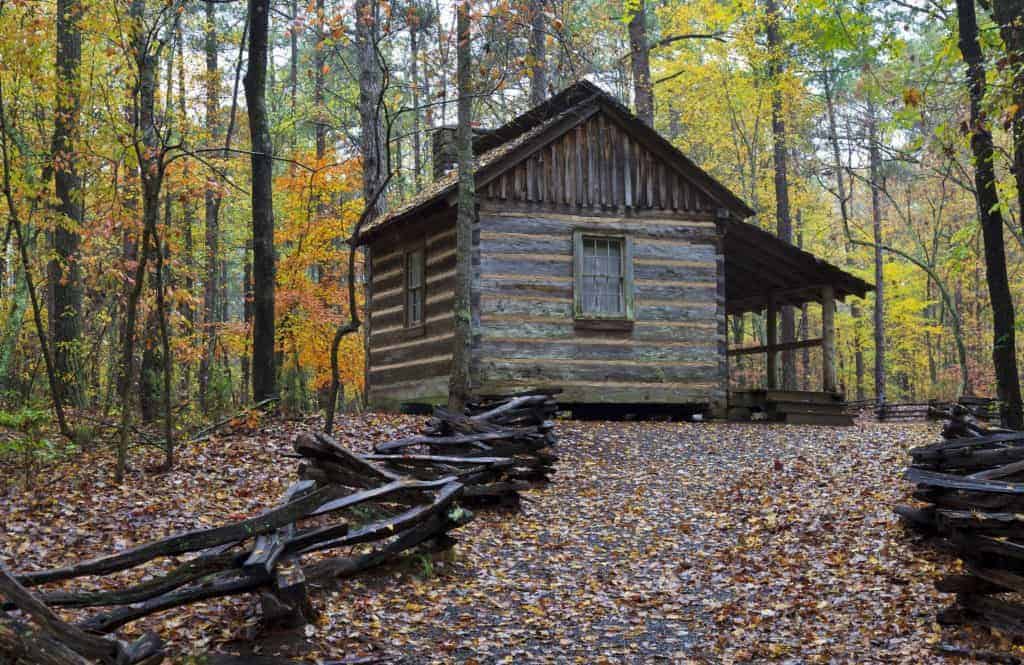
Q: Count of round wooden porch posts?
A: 2